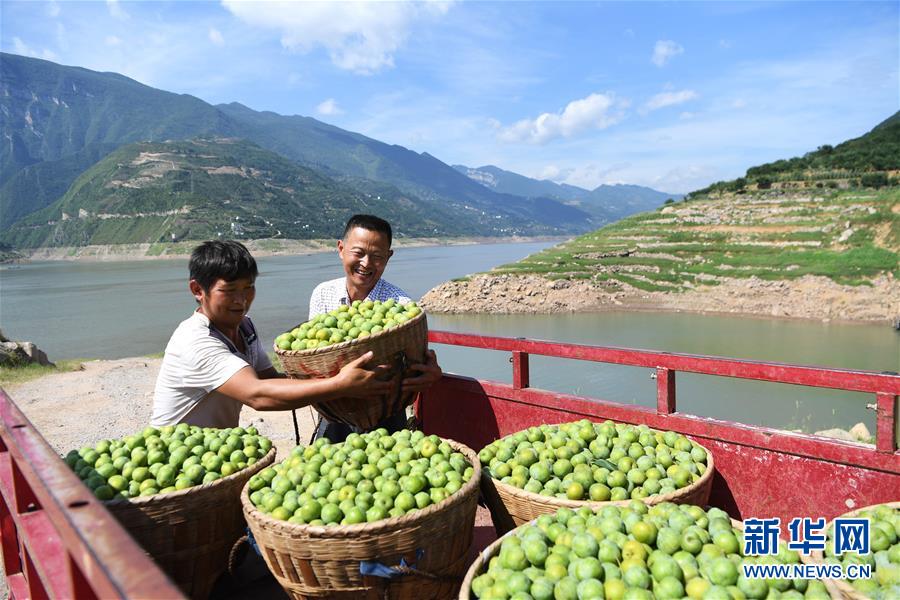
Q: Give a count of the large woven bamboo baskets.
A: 6